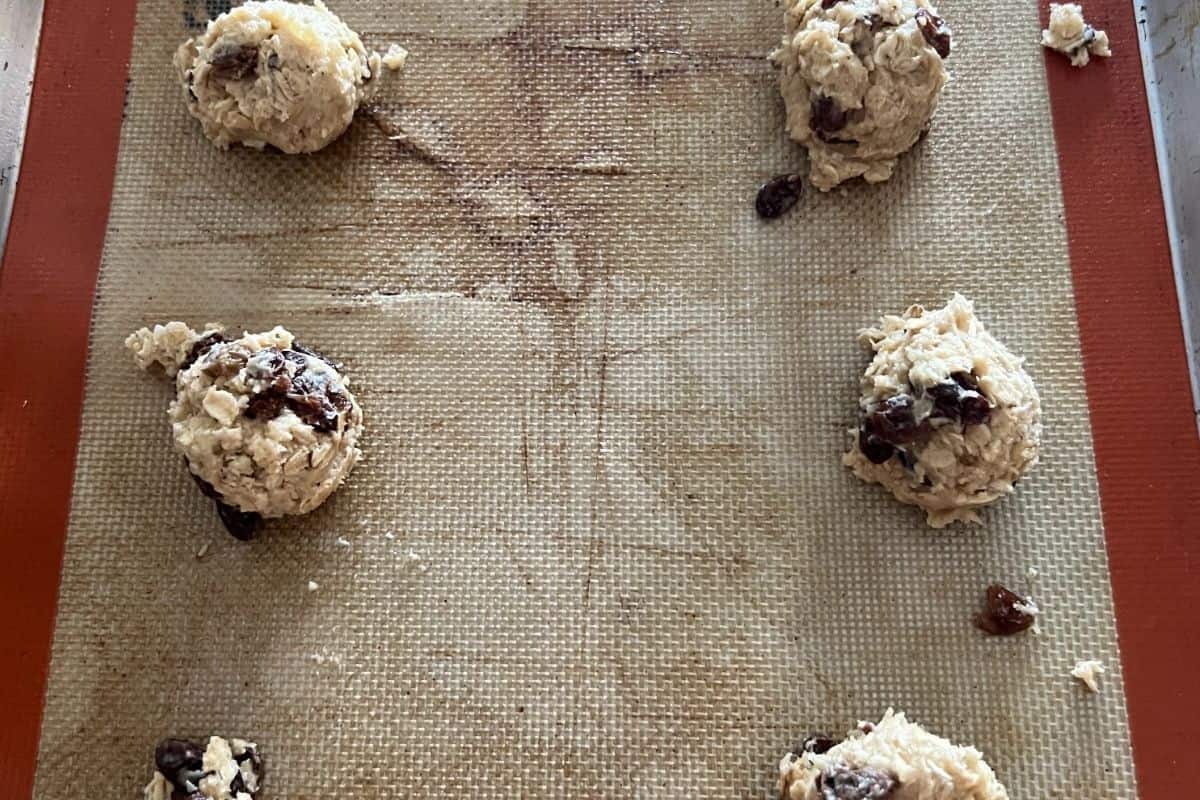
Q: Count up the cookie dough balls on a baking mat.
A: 6